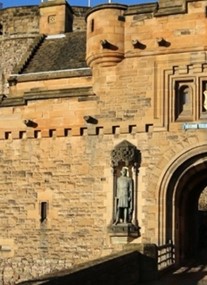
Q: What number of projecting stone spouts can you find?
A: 5